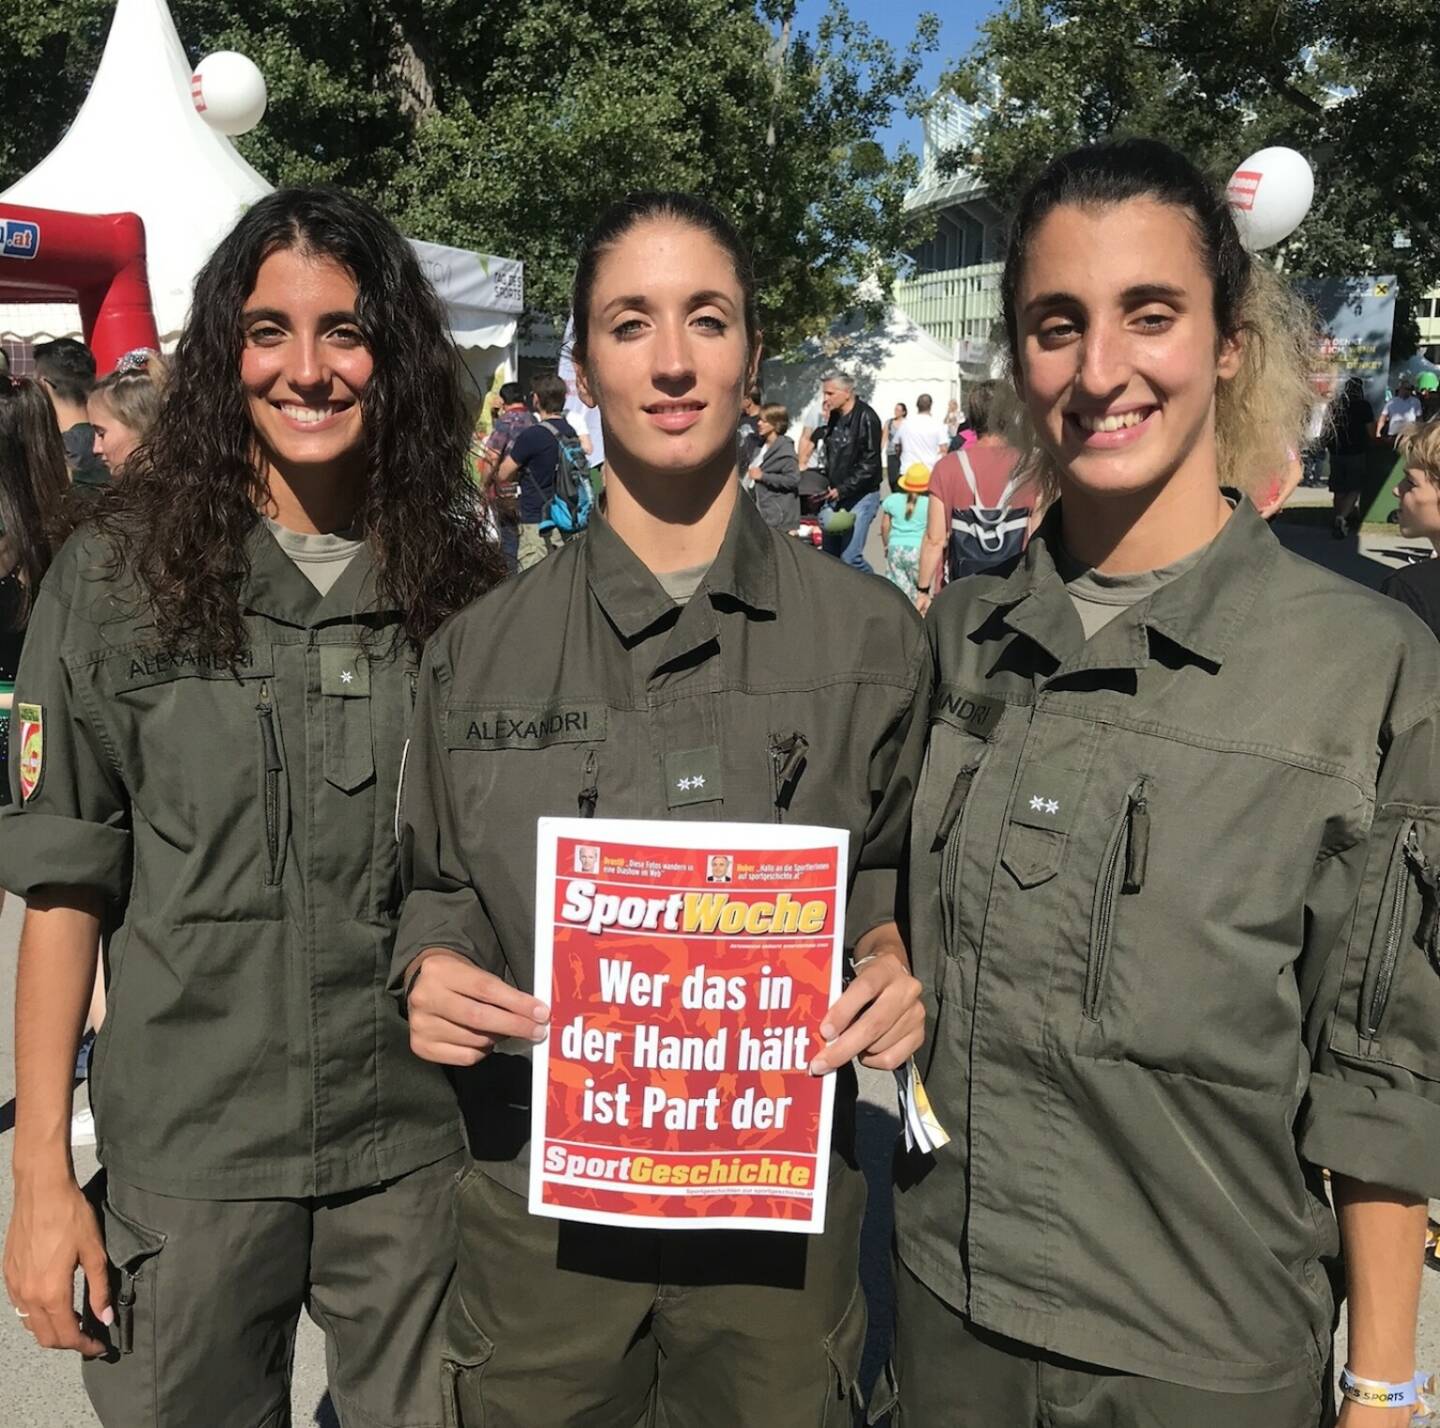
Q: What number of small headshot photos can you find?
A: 2